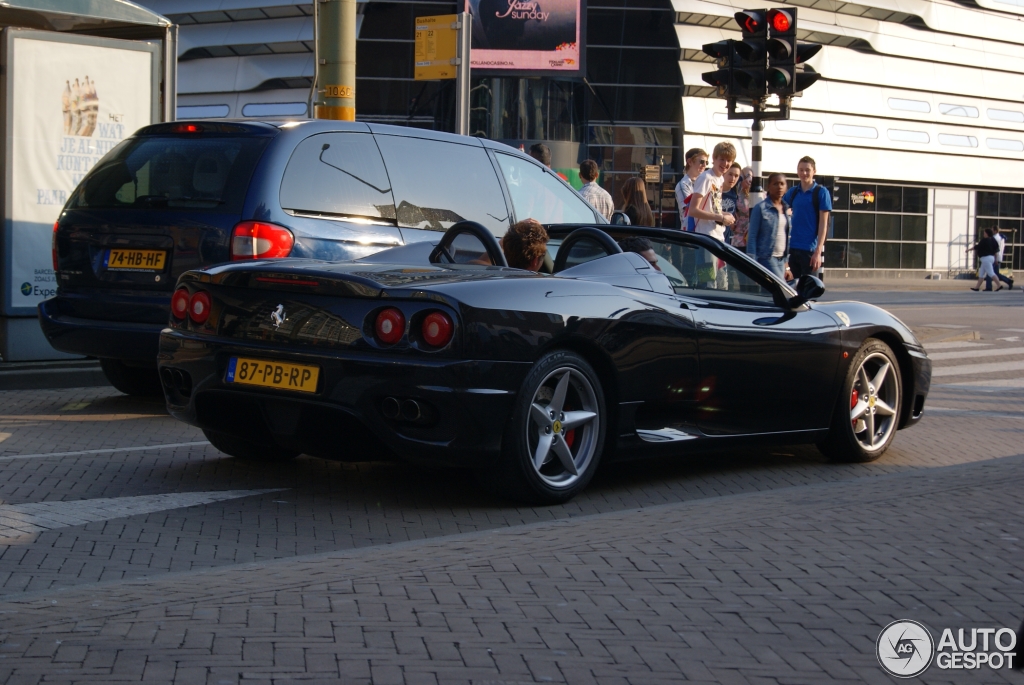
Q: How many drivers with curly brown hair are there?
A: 1